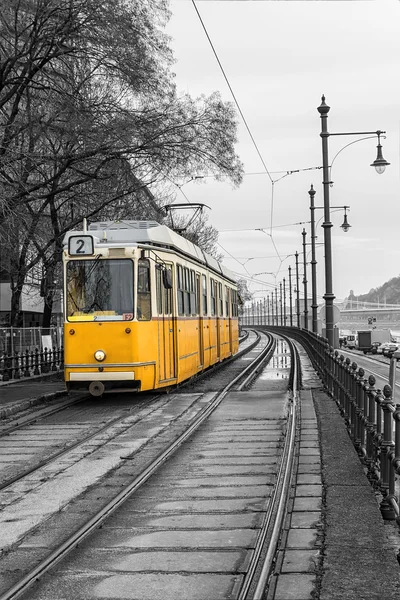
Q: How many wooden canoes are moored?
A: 0